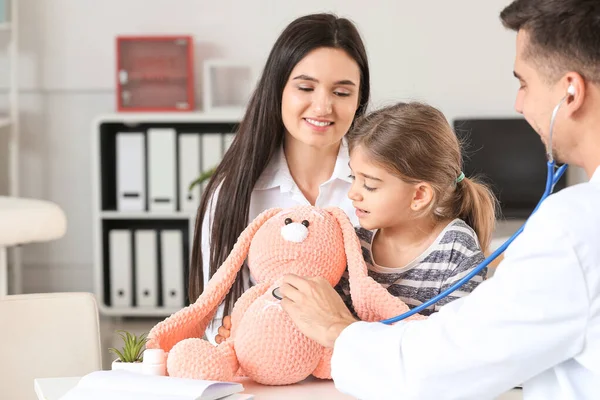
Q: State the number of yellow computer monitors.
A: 0